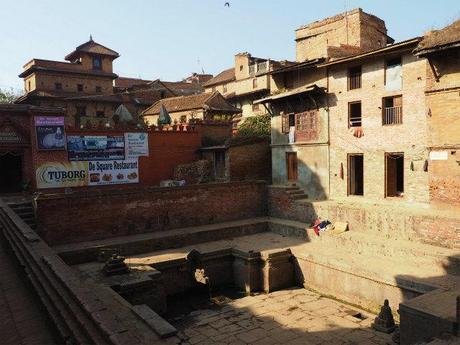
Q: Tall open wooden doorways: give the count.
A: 2